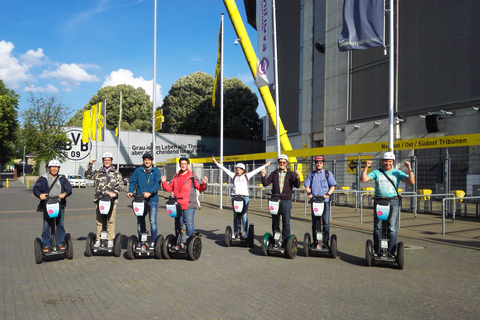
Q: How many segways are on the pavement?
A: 8